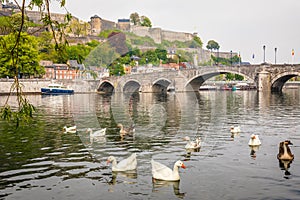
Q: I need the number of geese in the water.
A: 9